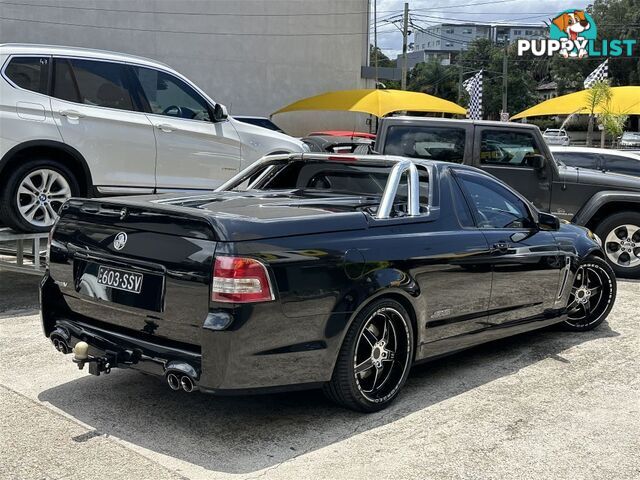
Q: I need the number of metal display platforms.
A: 1